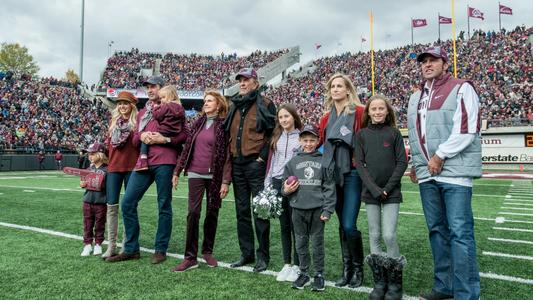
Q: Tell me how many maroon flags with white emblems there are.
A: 4